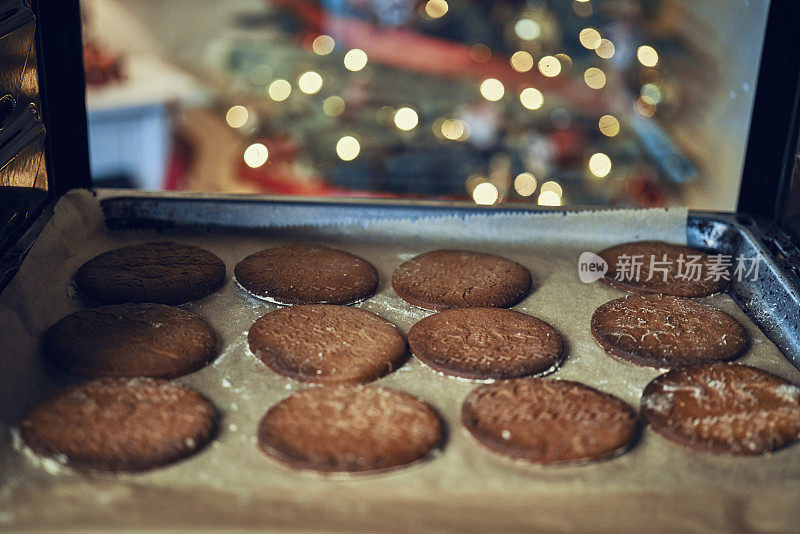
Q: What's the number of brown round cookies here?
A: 12